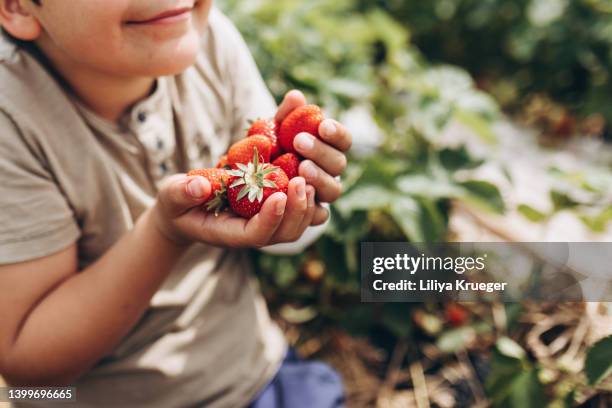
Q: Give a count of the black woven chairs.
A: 0